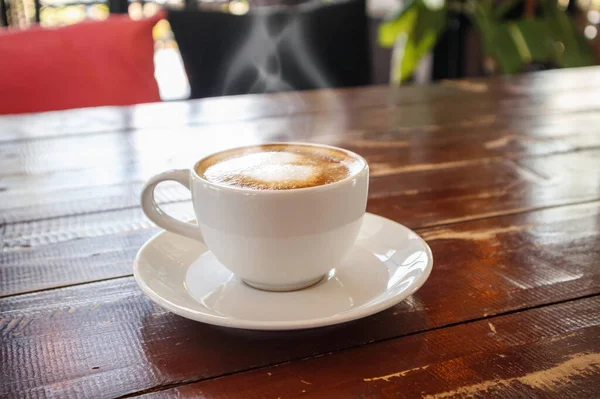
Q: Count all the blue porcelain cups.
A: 0